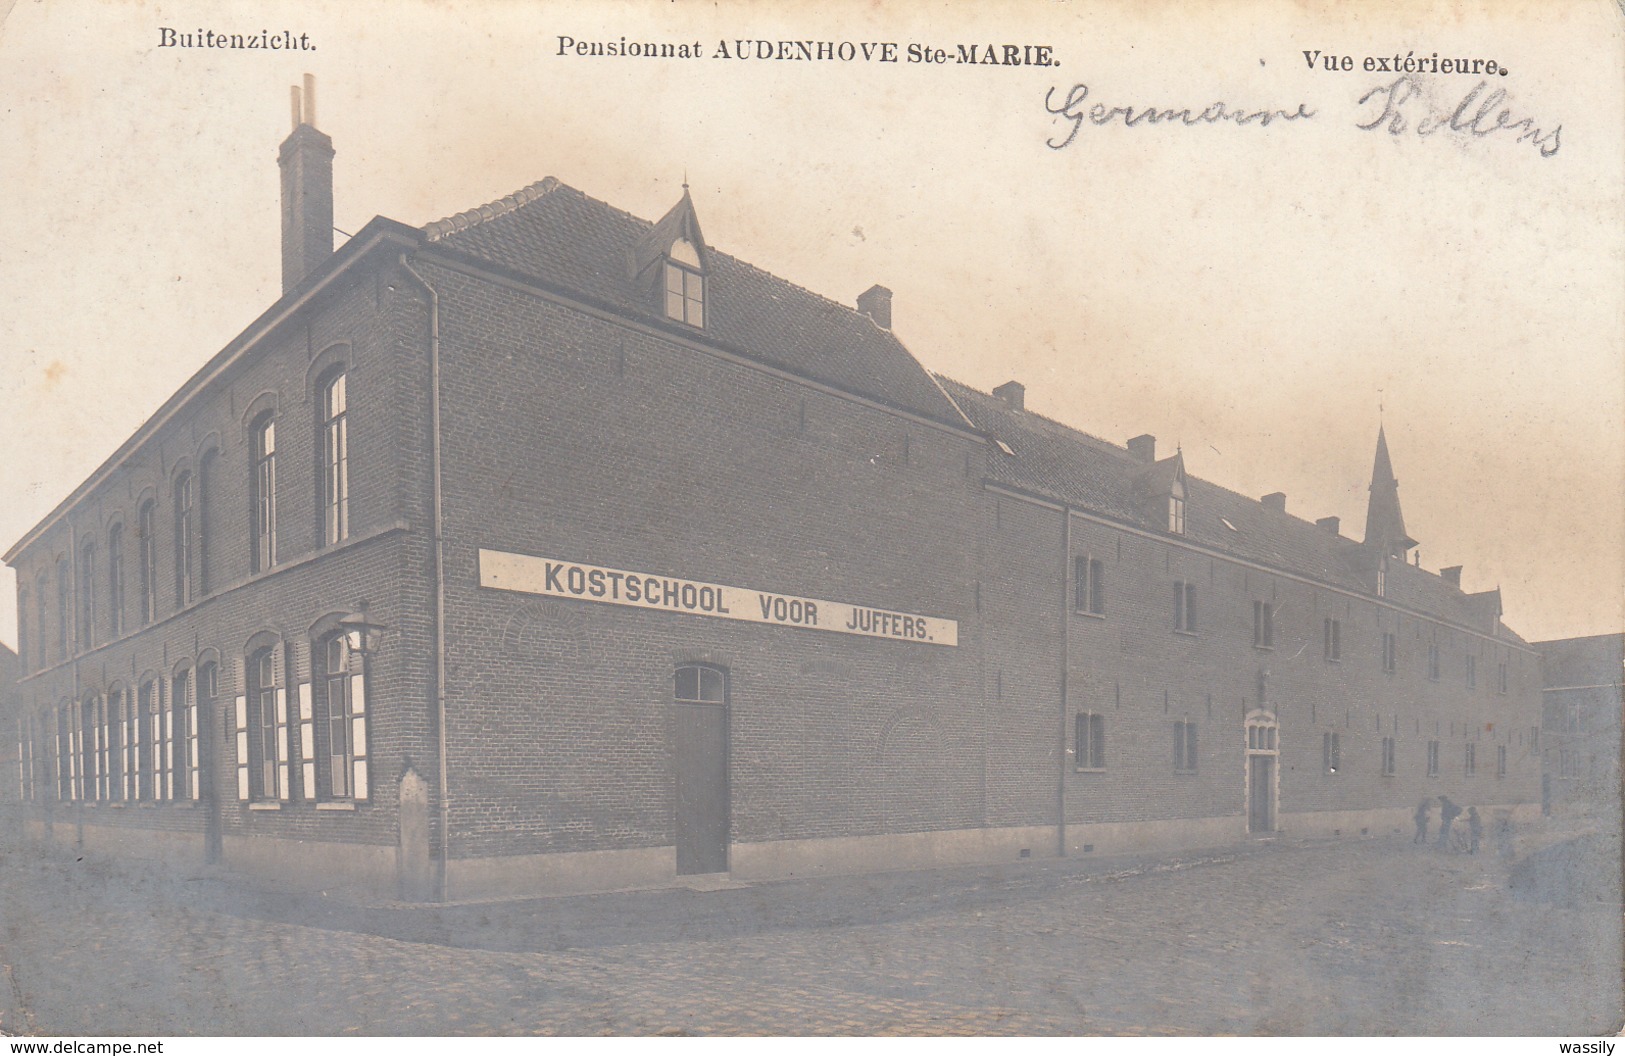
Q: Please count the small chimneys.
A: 6